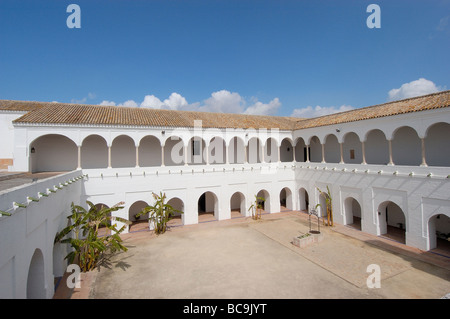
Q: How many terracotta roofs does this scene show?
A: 2